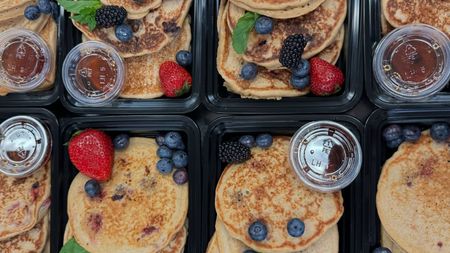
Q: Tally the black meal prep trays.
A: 8